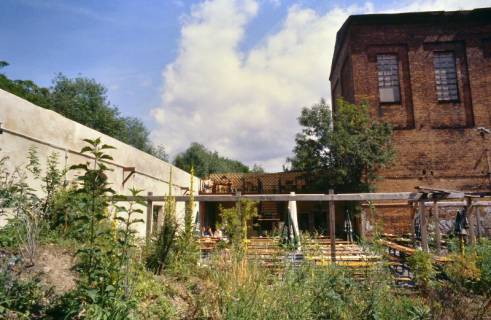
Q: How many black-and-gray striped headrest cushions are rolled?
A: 0